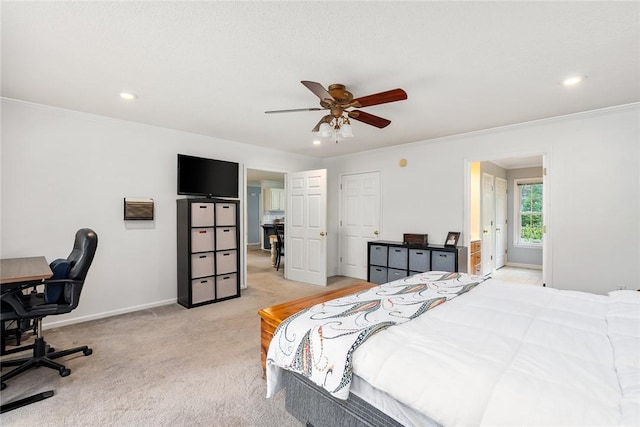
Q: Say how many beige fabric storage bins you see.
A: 8